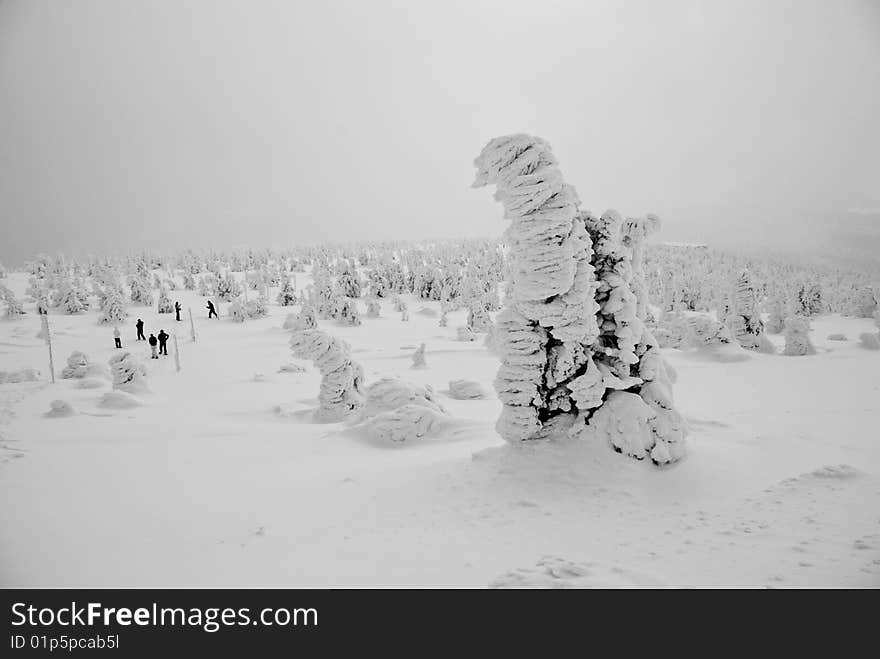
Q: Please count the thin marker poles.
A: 3